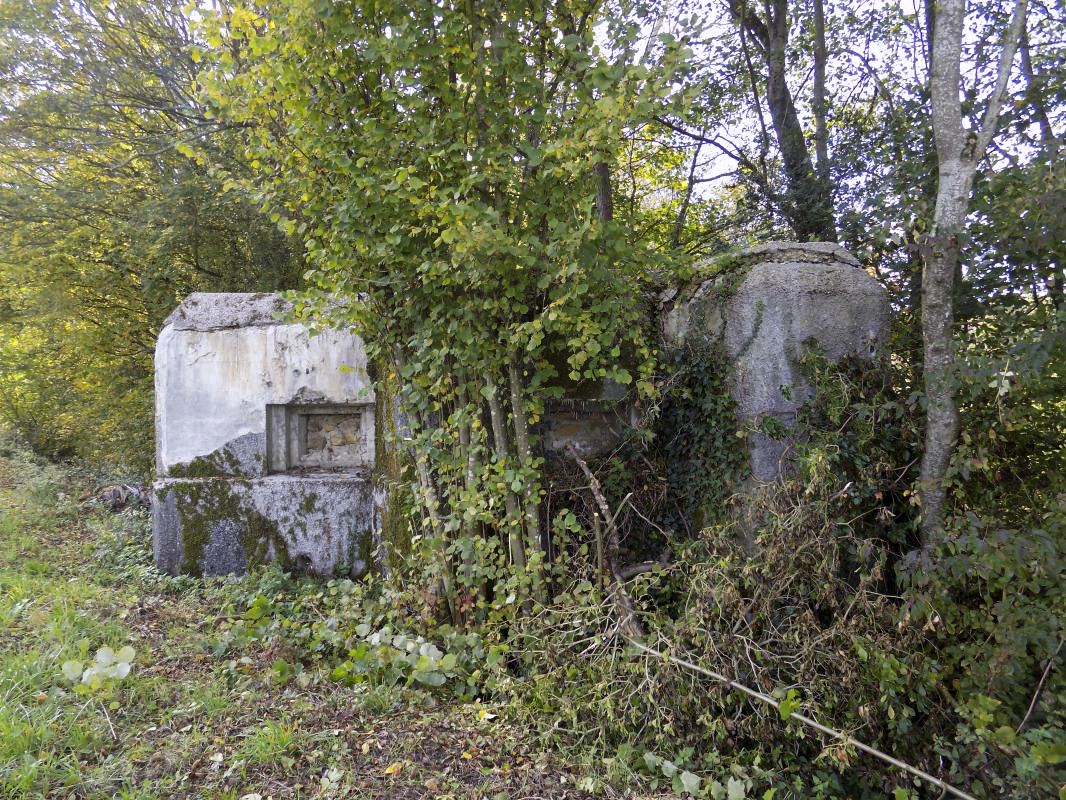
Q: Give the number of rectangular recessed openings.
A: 2